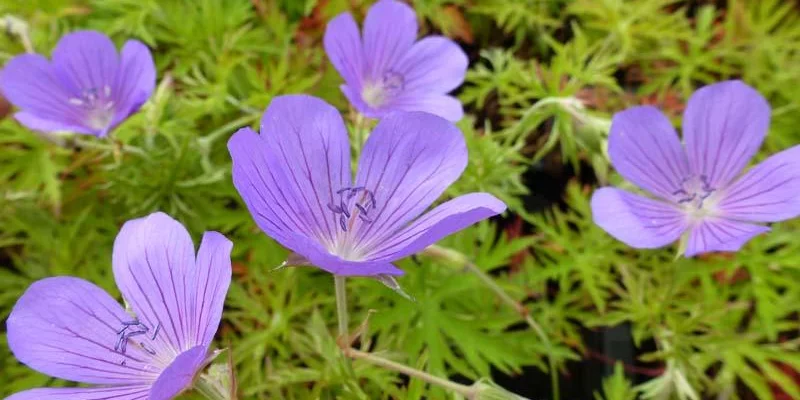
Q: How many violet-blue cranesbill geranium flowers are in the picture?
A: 5